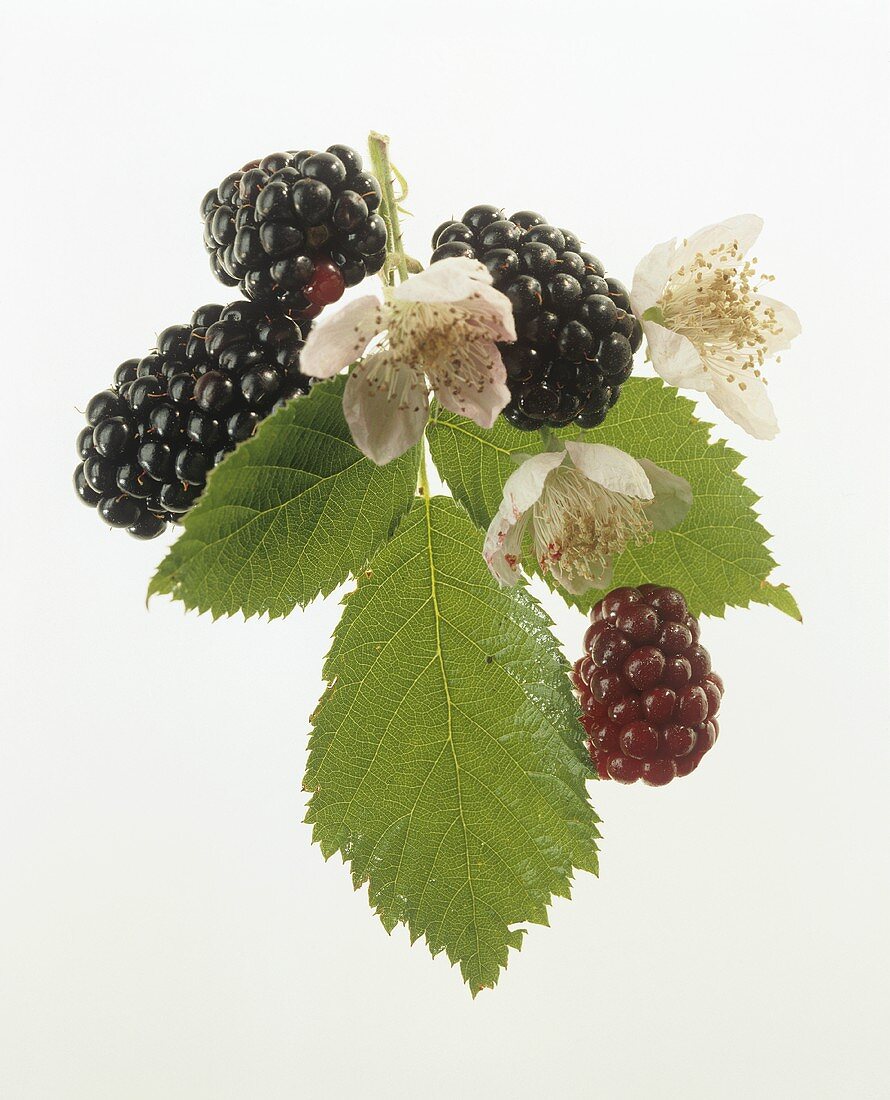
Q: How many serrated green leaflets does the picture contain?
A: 3